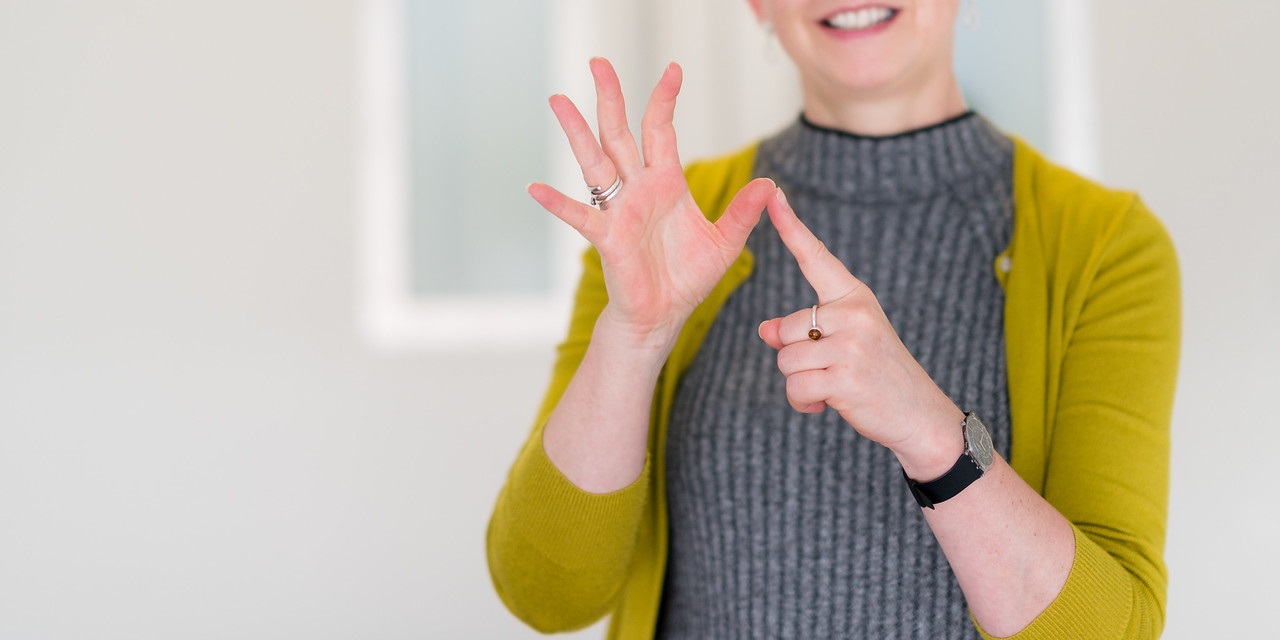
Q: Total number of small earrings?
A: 2